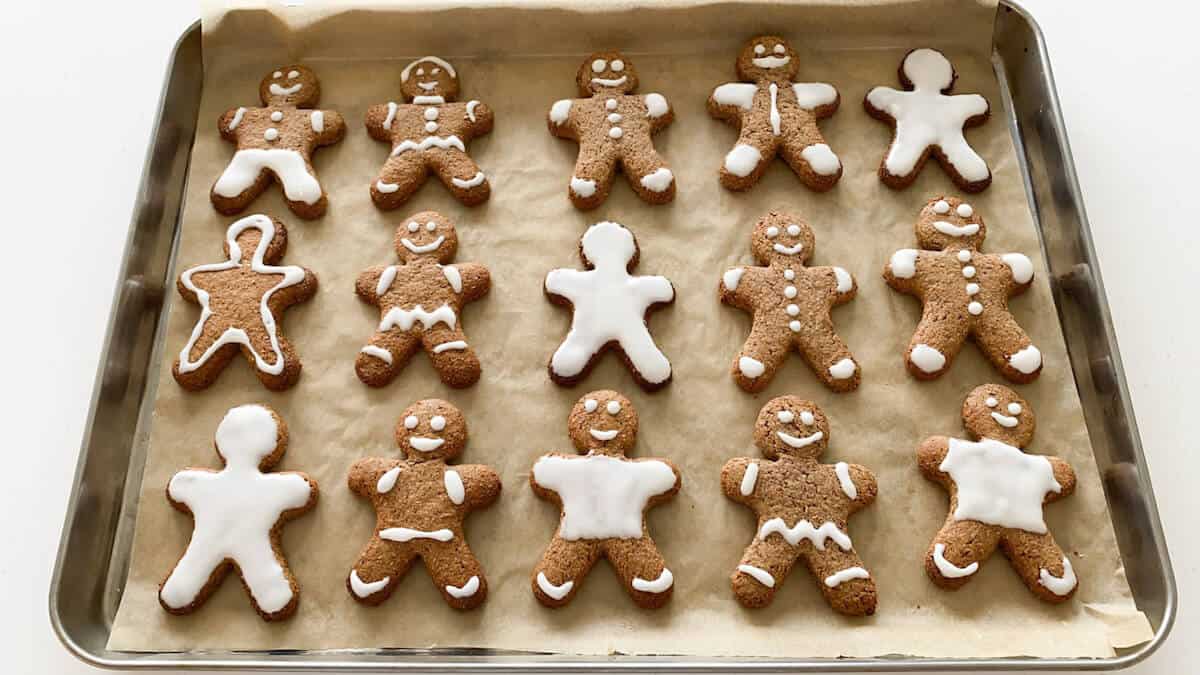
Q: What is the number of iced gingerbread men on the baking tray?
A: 15